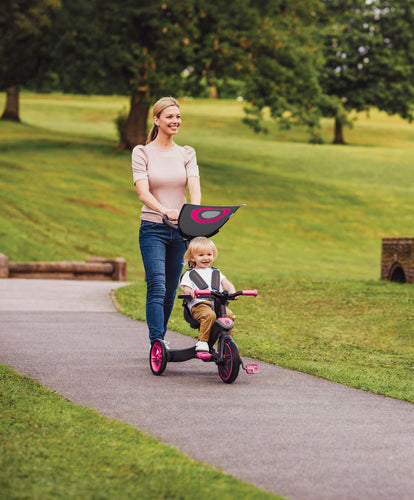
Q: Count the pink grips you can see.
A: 2